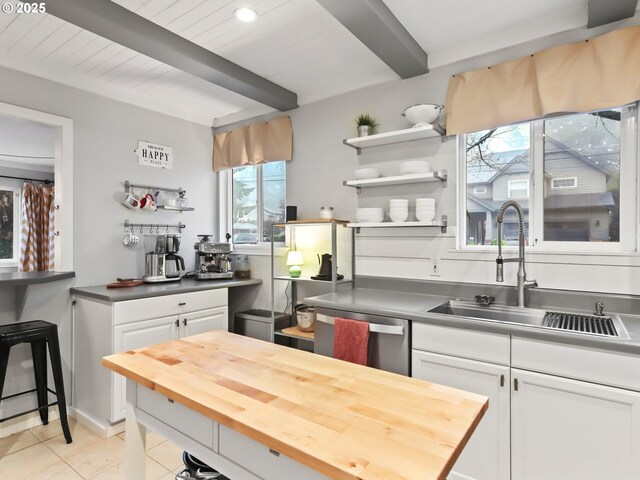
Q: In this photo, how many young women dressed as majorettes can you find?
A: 0